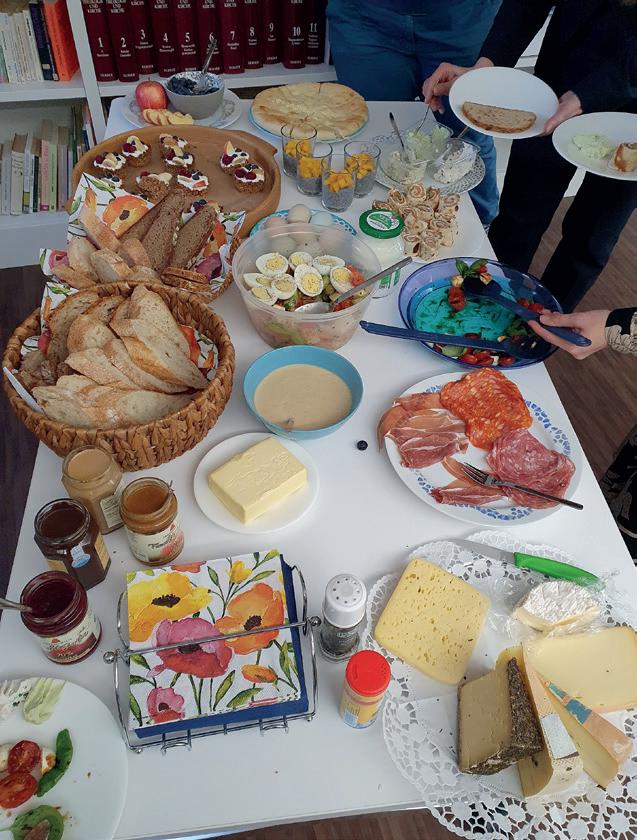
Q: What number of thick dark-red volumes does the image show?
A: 11